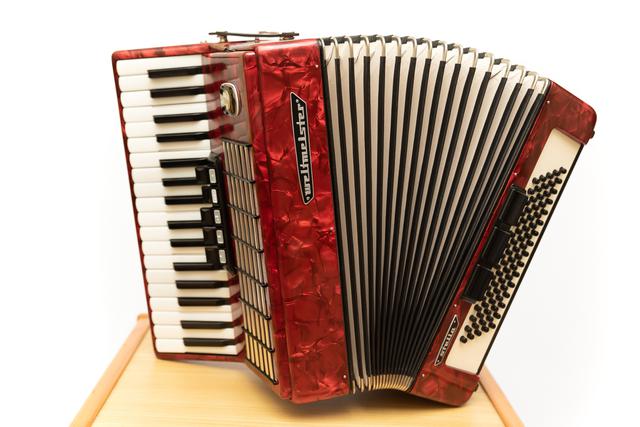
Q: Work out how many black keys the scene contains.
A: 14